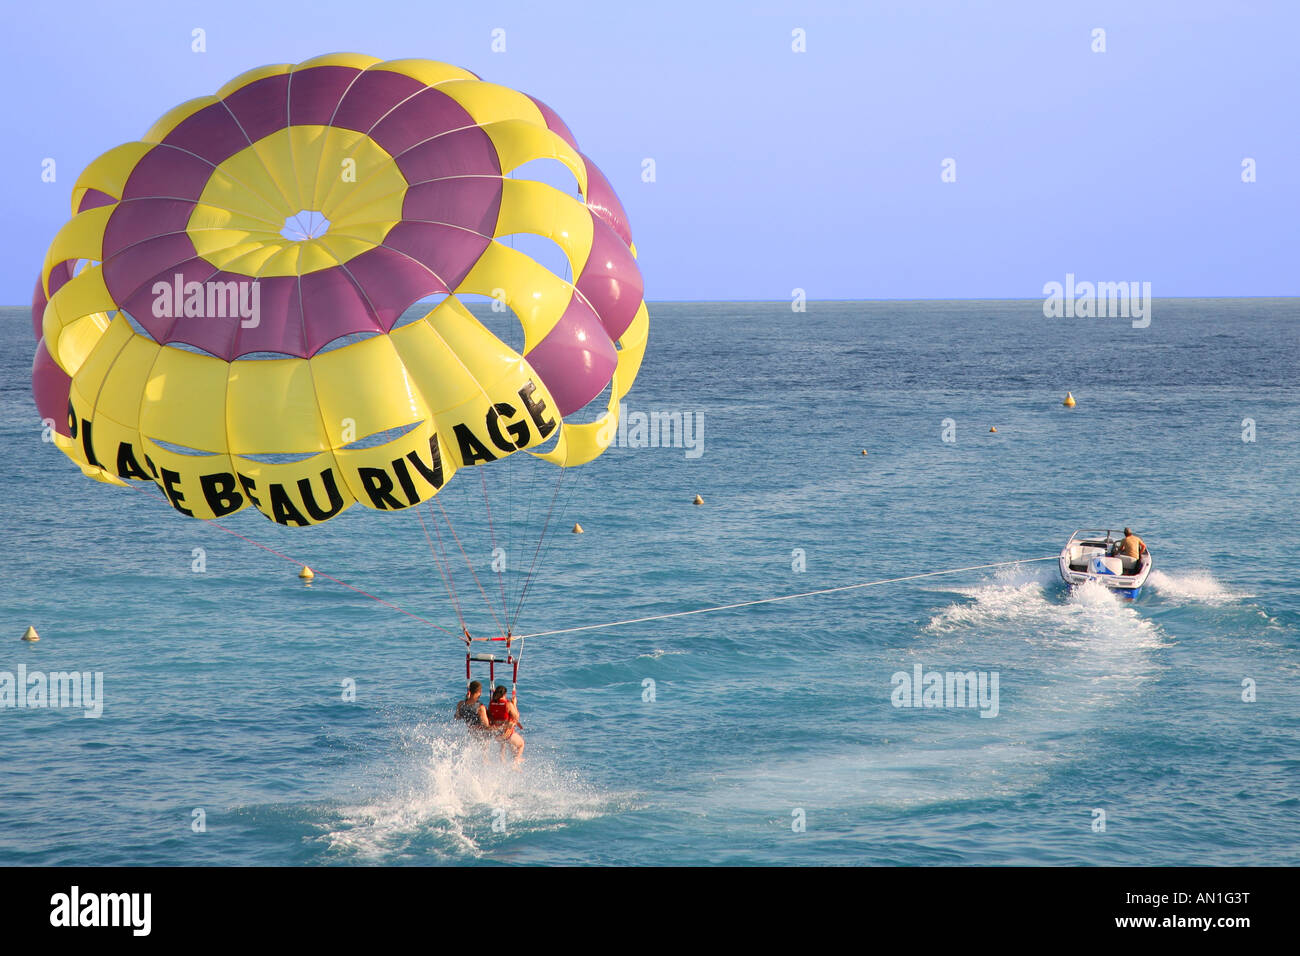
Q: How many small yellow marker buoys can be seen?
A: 7